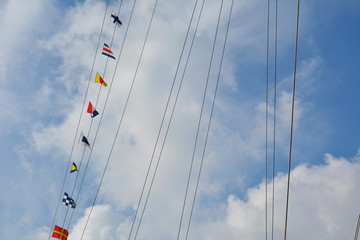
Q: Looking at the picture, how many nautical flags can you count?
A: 8